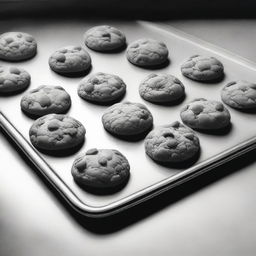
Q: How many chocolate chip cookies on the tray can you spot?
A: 15